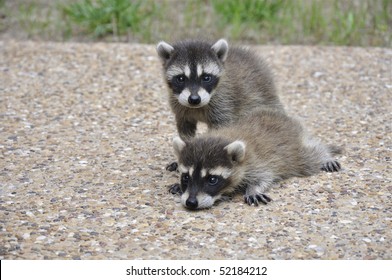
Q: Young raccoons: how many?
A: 2